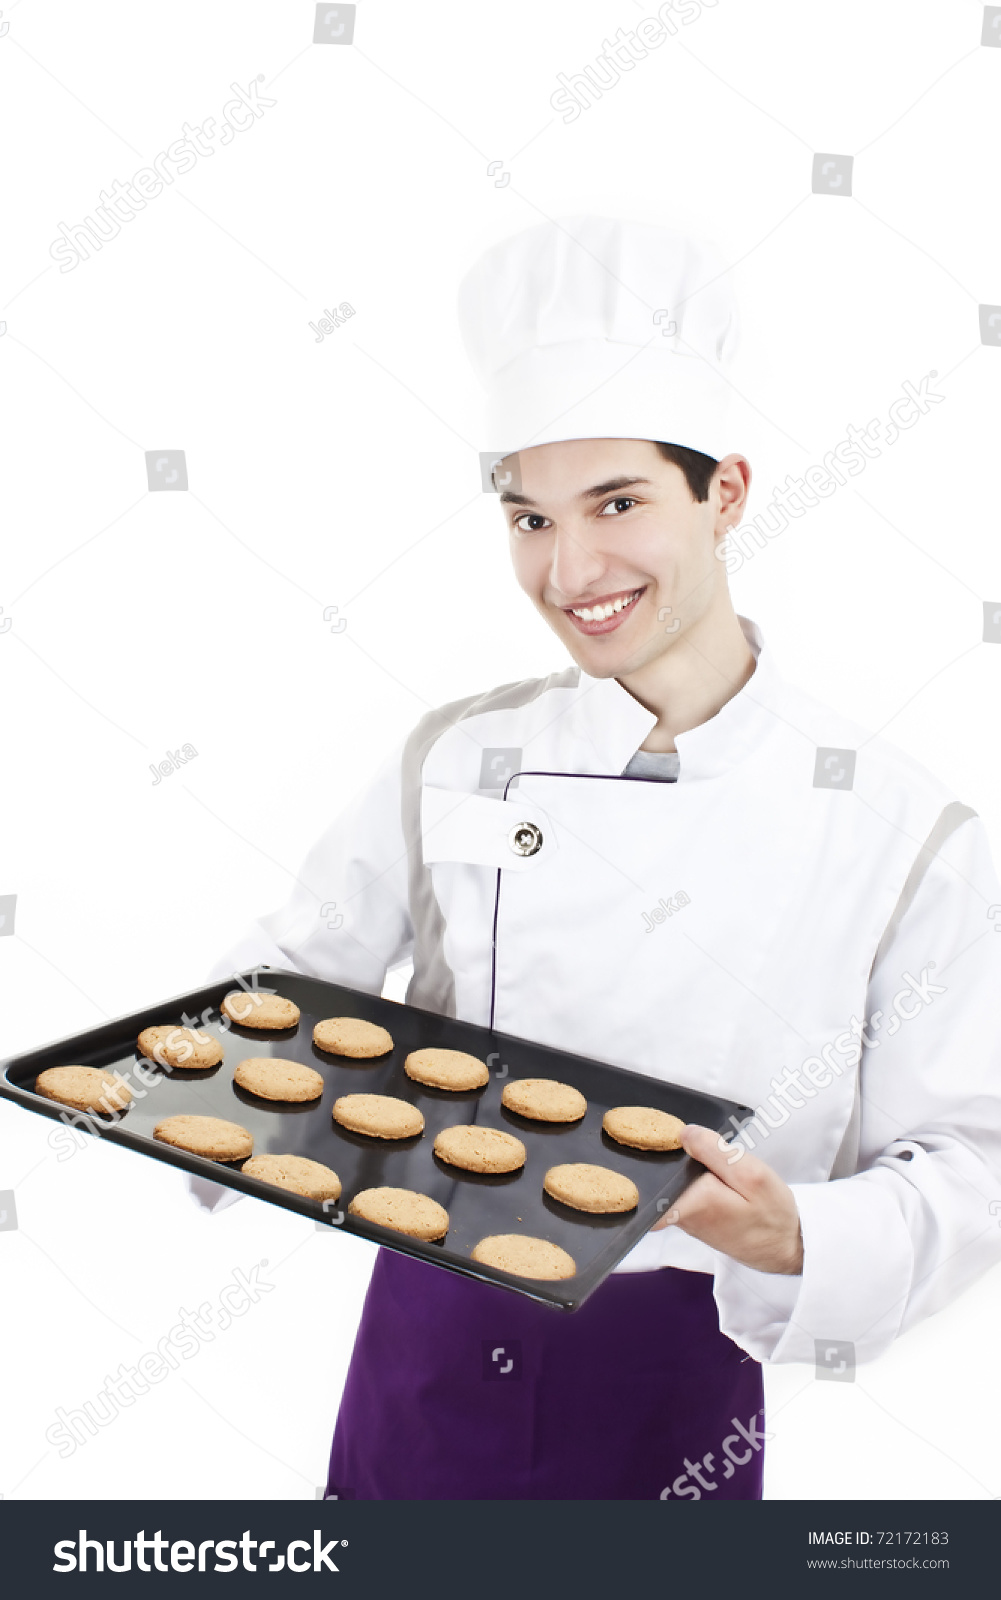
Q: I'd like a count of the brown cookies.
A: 15